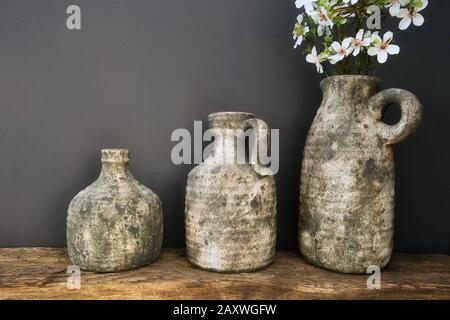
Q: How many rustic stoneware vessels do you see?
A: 3